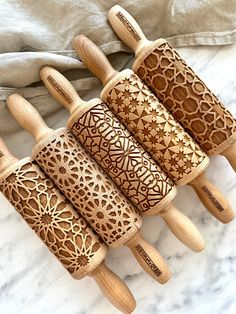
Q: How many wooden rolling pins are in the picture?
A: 5